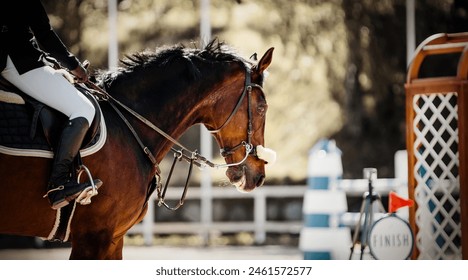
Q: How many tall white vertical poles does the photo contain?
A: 3